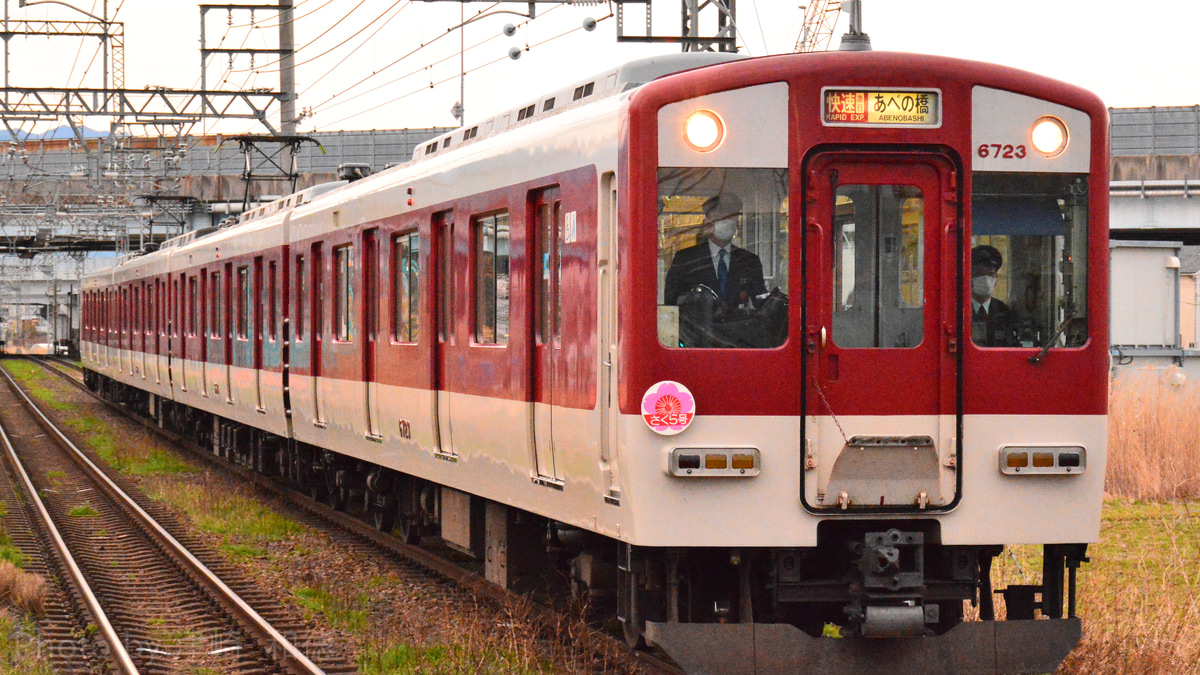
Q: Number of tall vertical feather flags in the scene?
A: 0